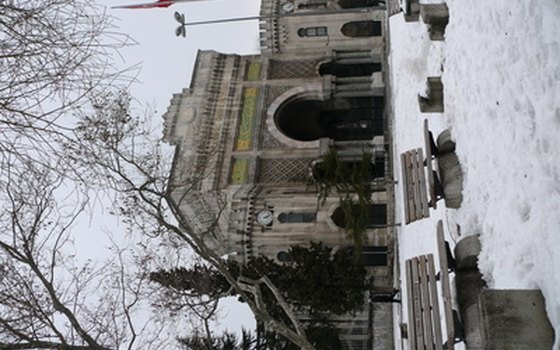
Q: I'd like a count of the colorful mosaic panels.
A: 3